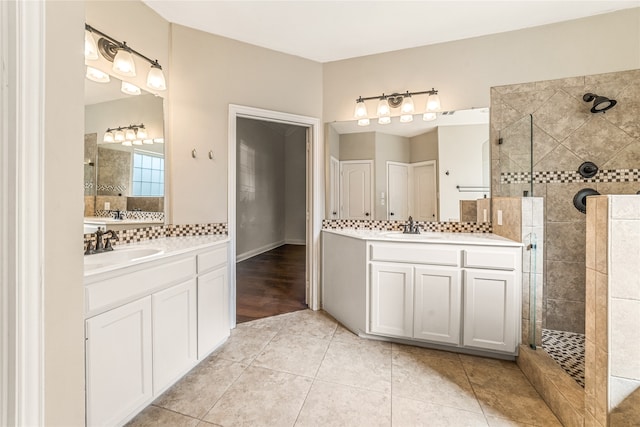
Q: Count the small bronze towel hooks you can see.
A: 2